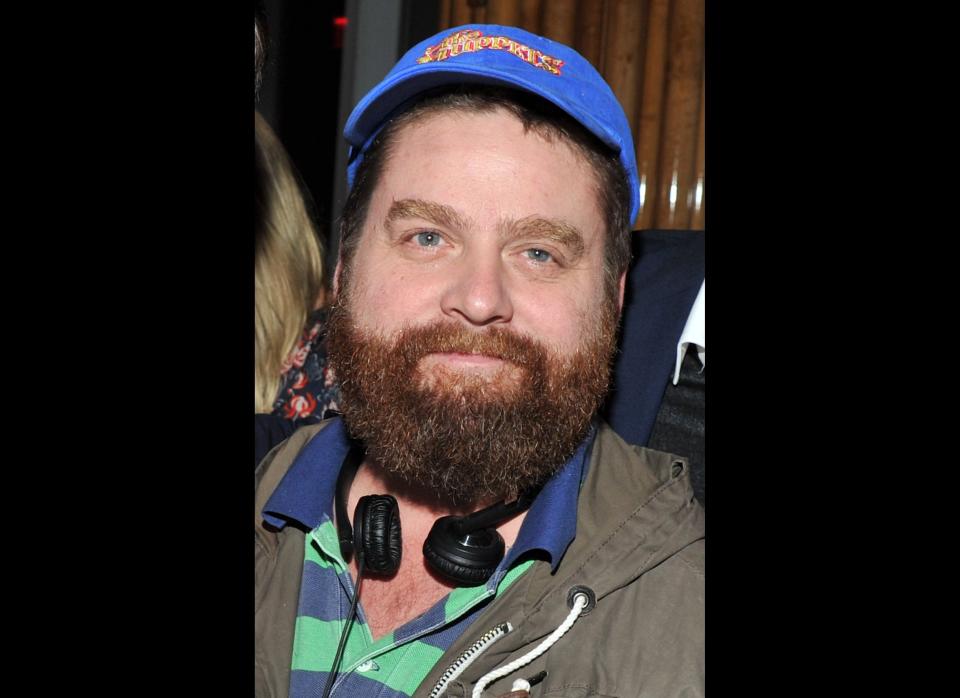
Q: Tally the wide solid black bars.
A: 2